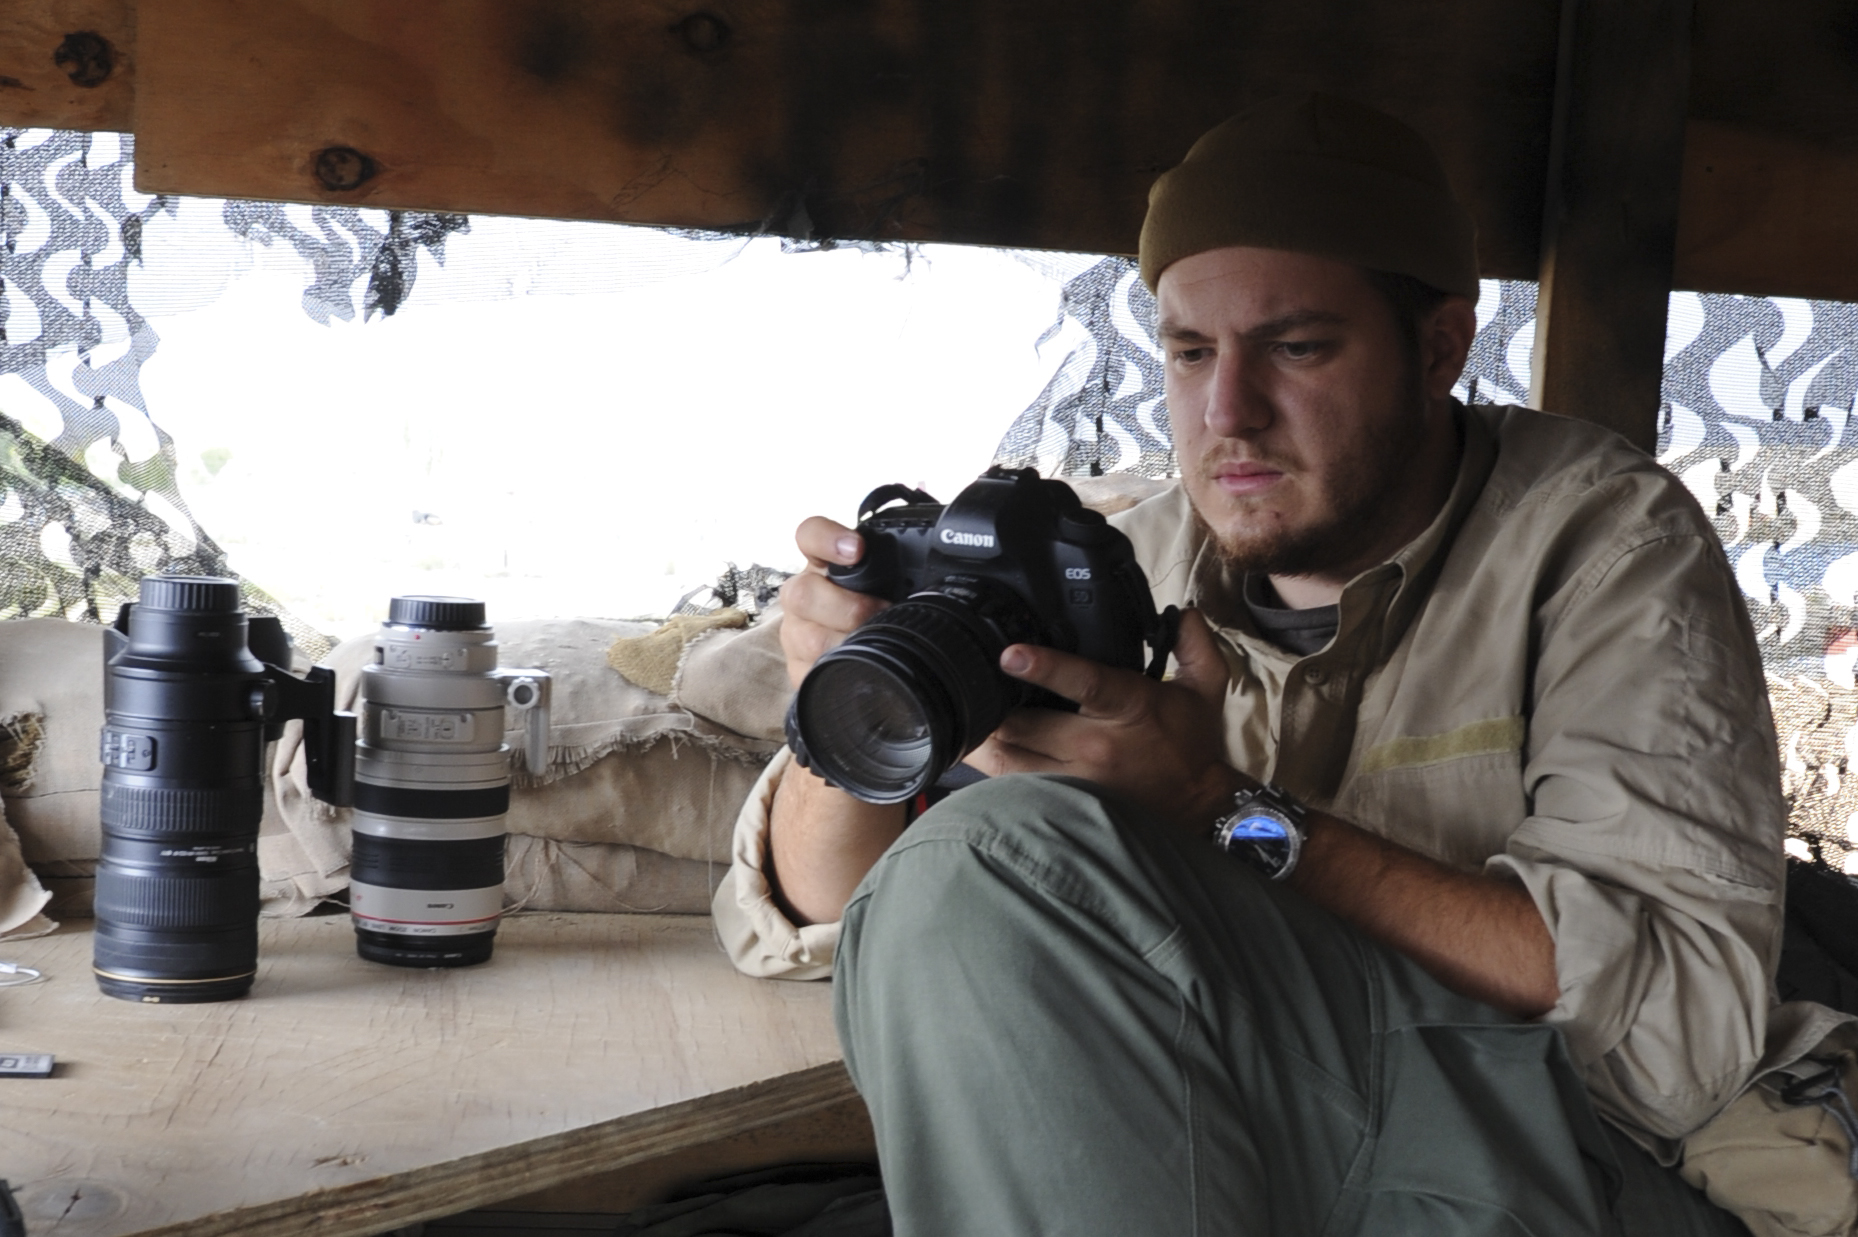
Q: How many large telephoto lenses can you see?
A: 2